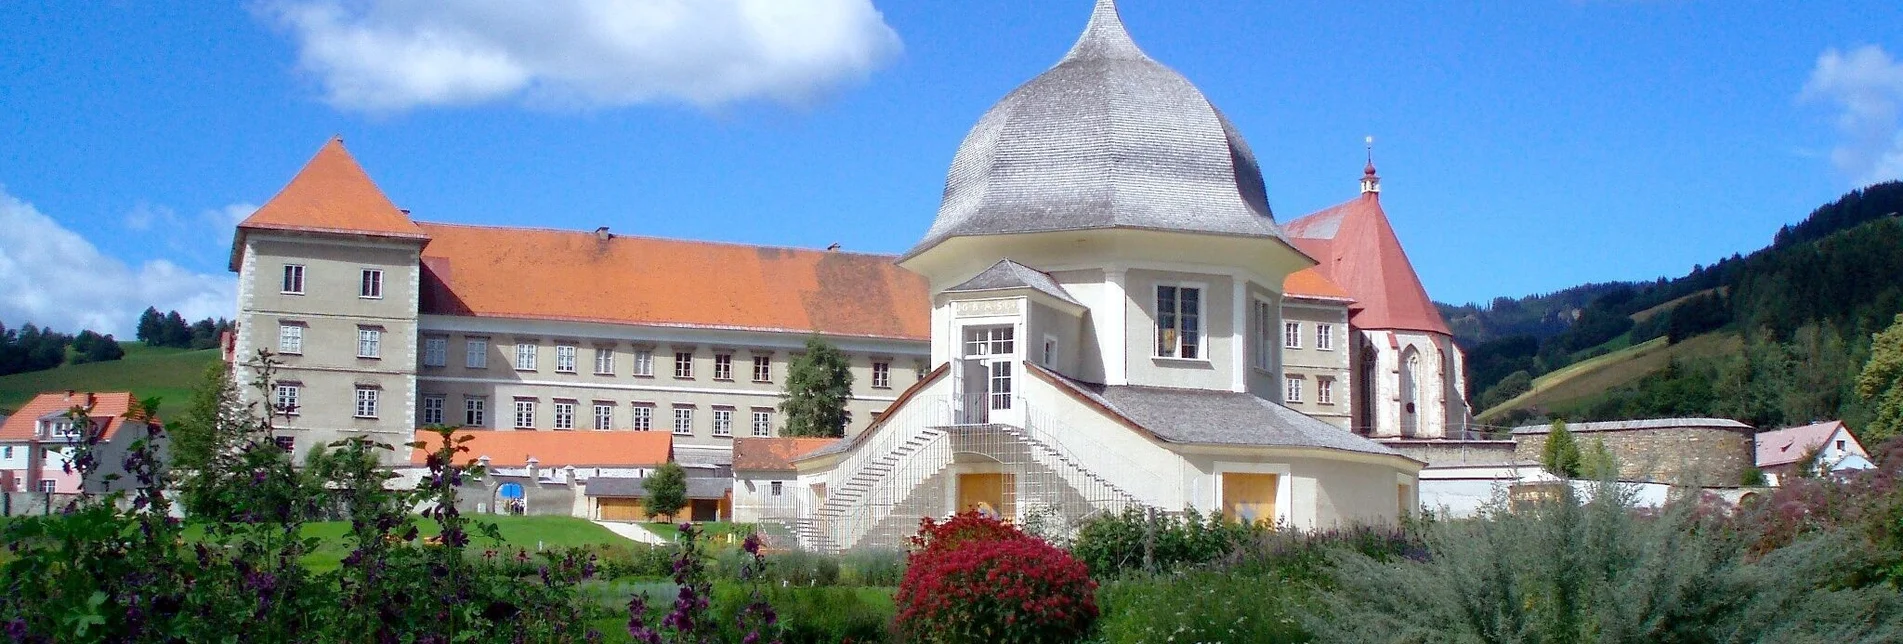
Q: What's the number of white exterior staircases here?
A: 2